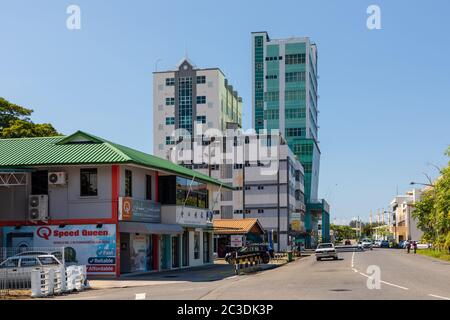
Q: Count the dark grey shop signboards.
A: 1